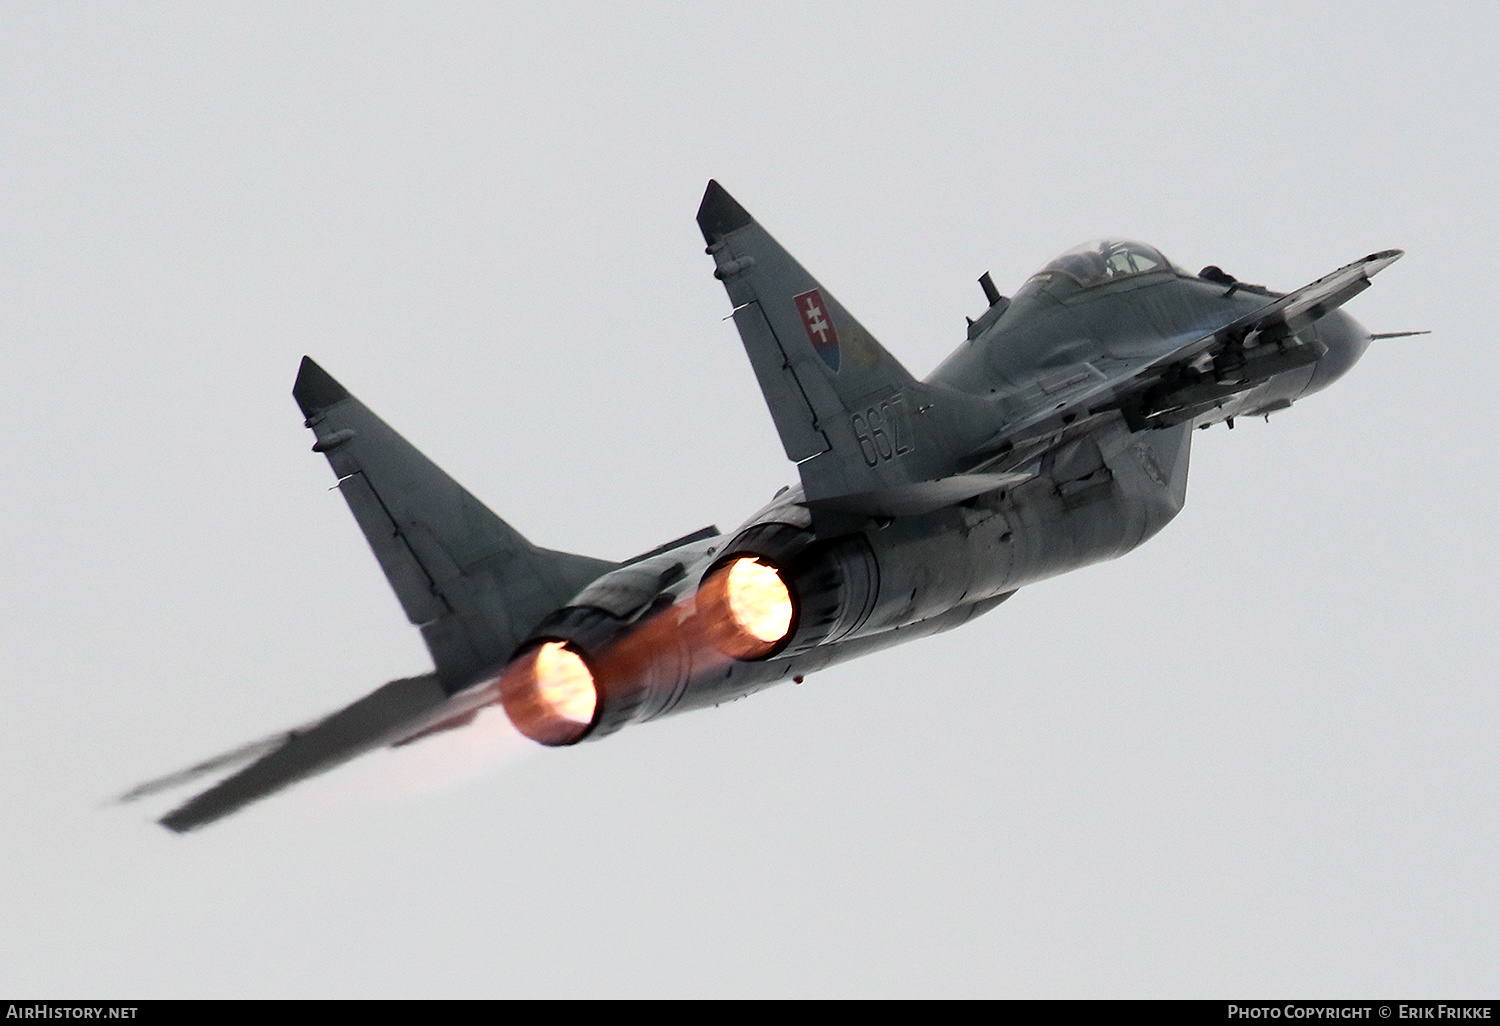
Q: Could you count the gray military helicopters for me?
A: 0